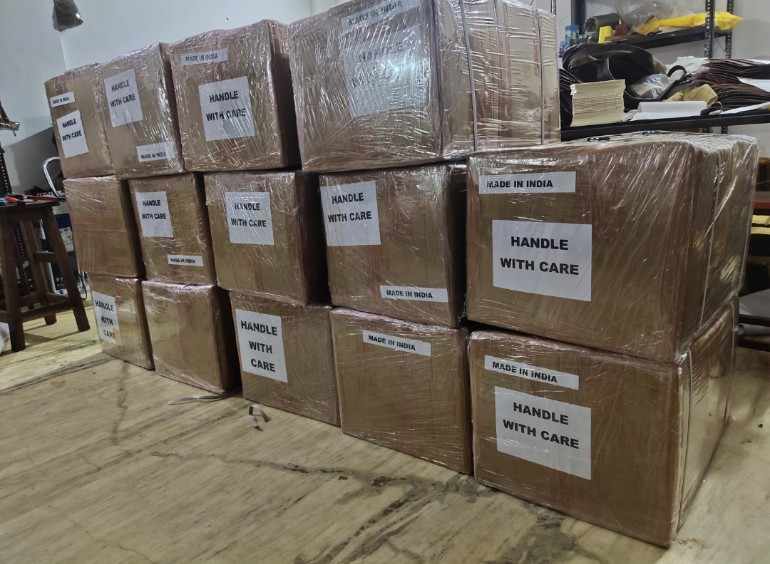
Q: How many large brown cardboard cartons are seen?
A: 14